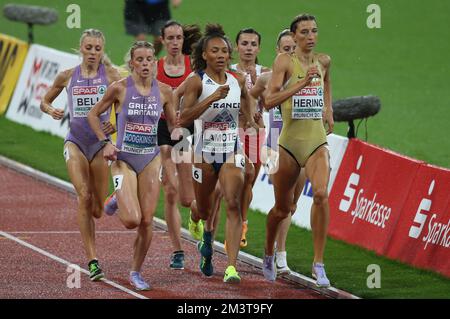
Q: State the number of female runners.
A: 7